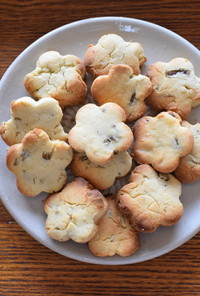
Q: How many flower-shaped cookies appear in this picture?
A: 13